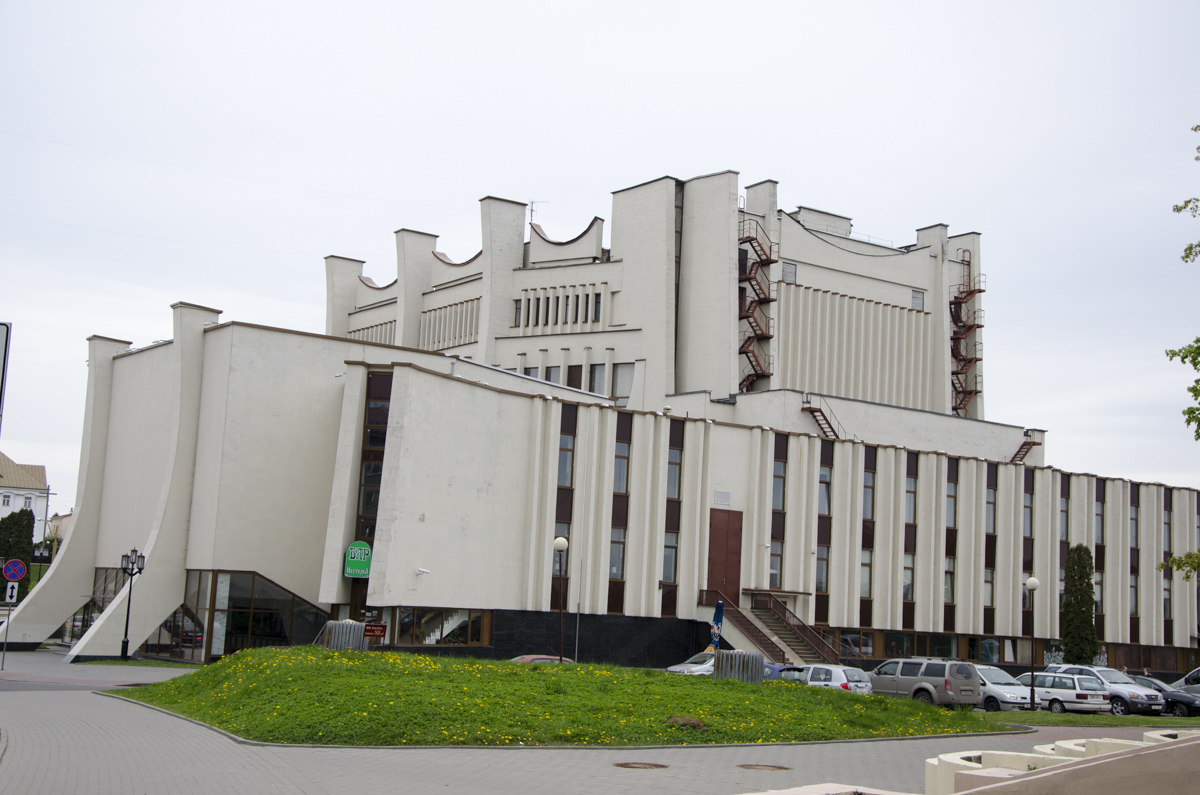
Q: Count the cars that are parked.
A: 10